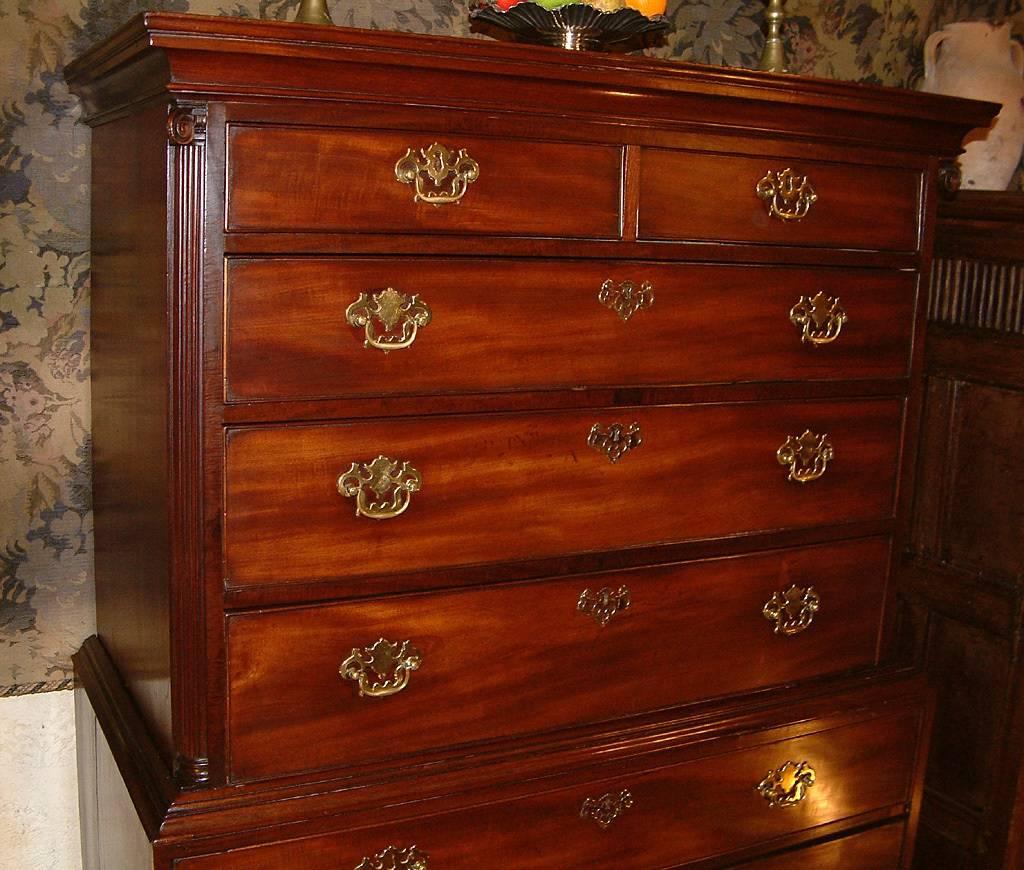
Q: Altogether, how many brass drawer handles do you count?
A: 10